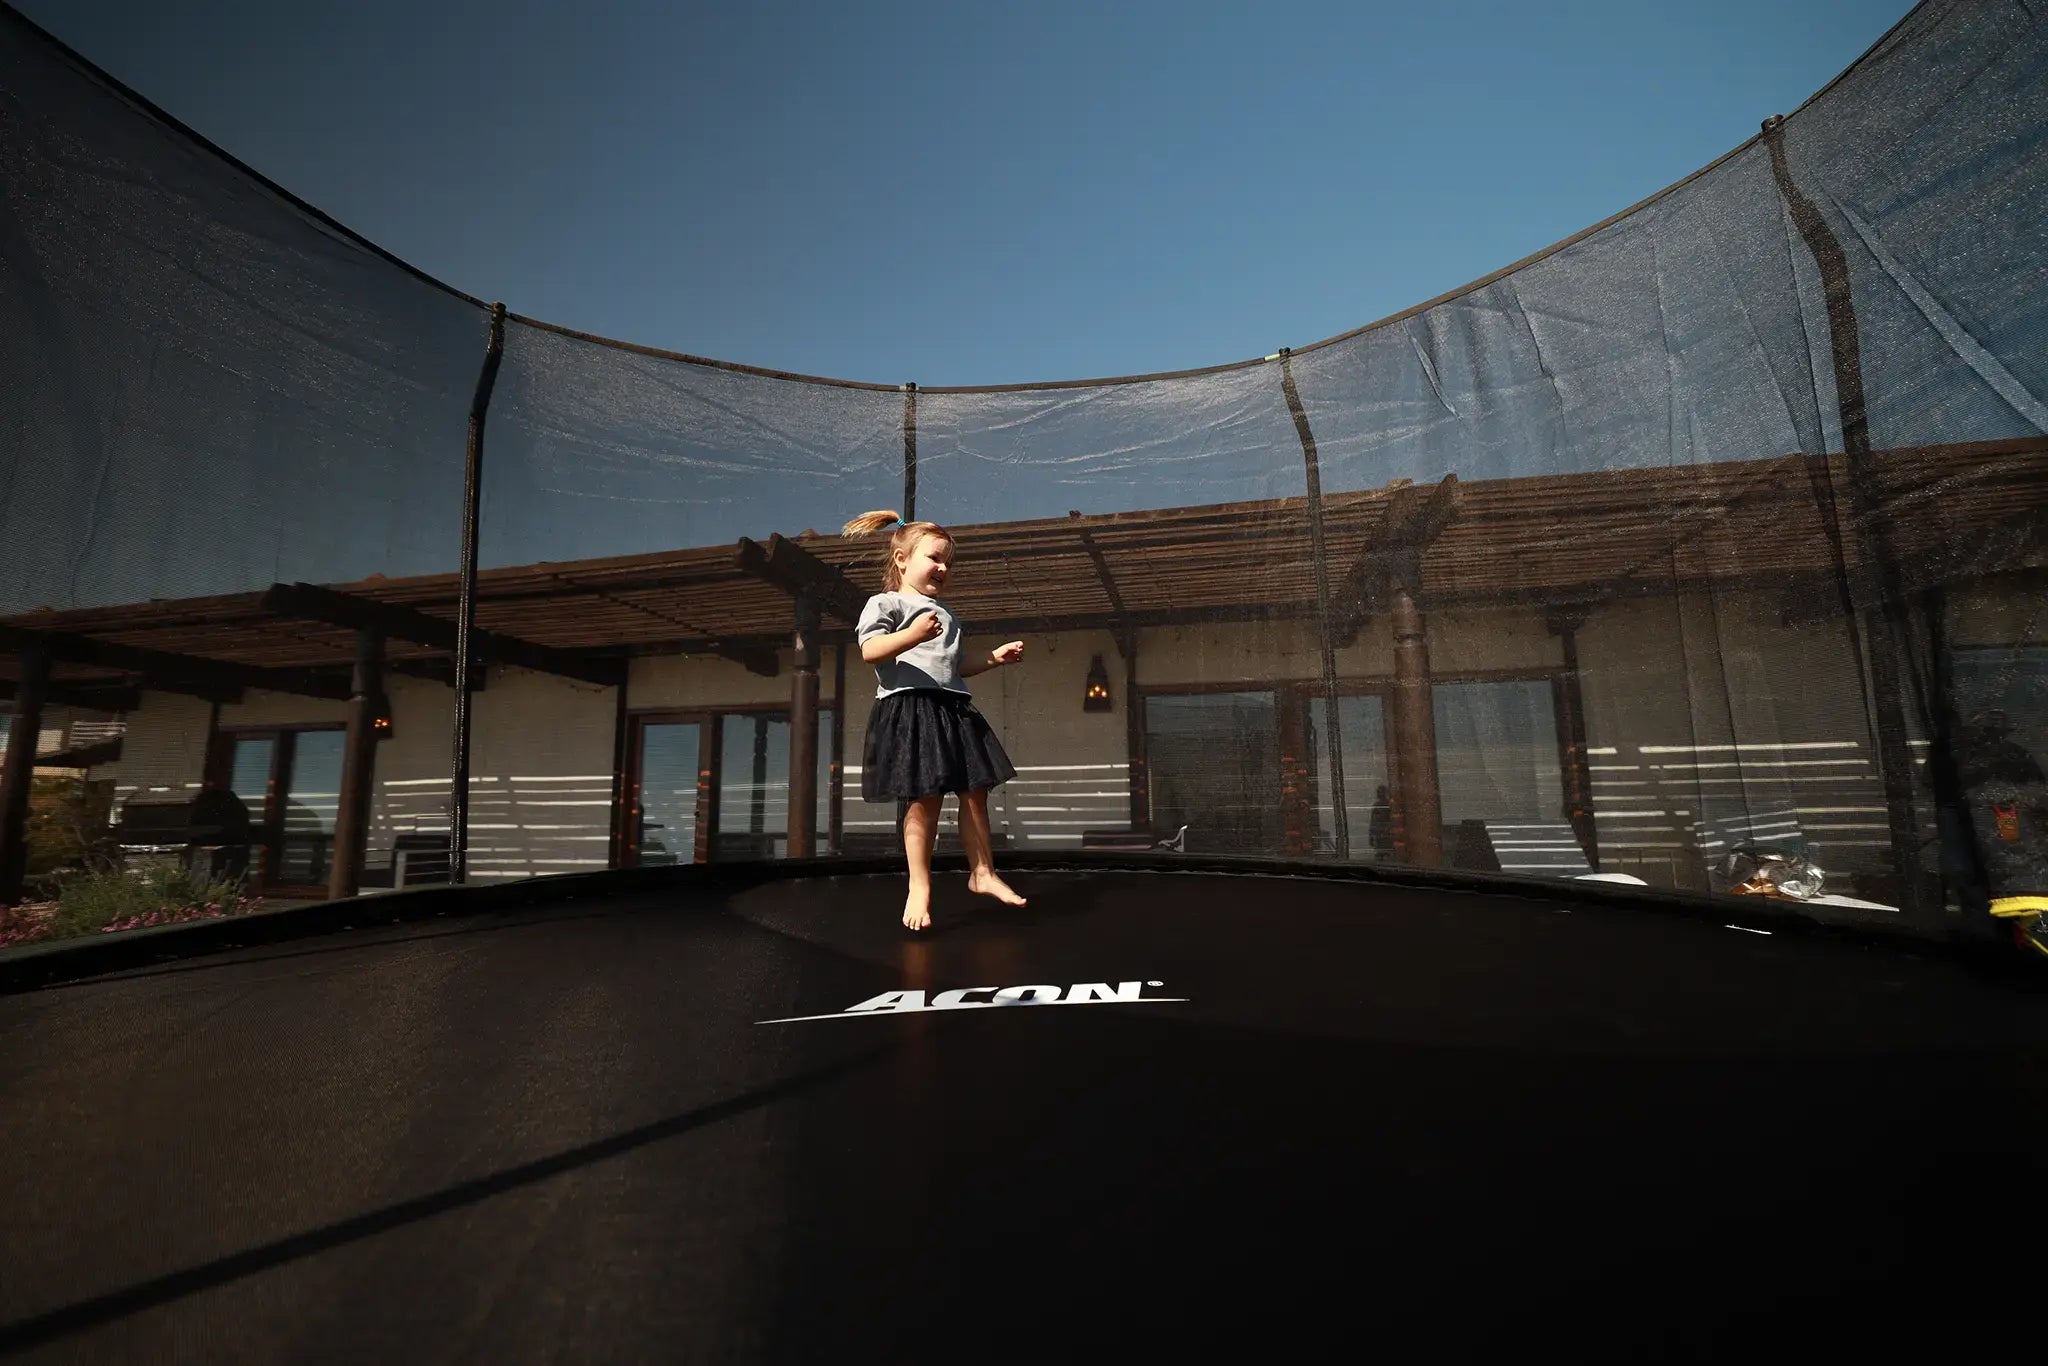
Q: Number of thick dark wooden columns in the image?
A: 4